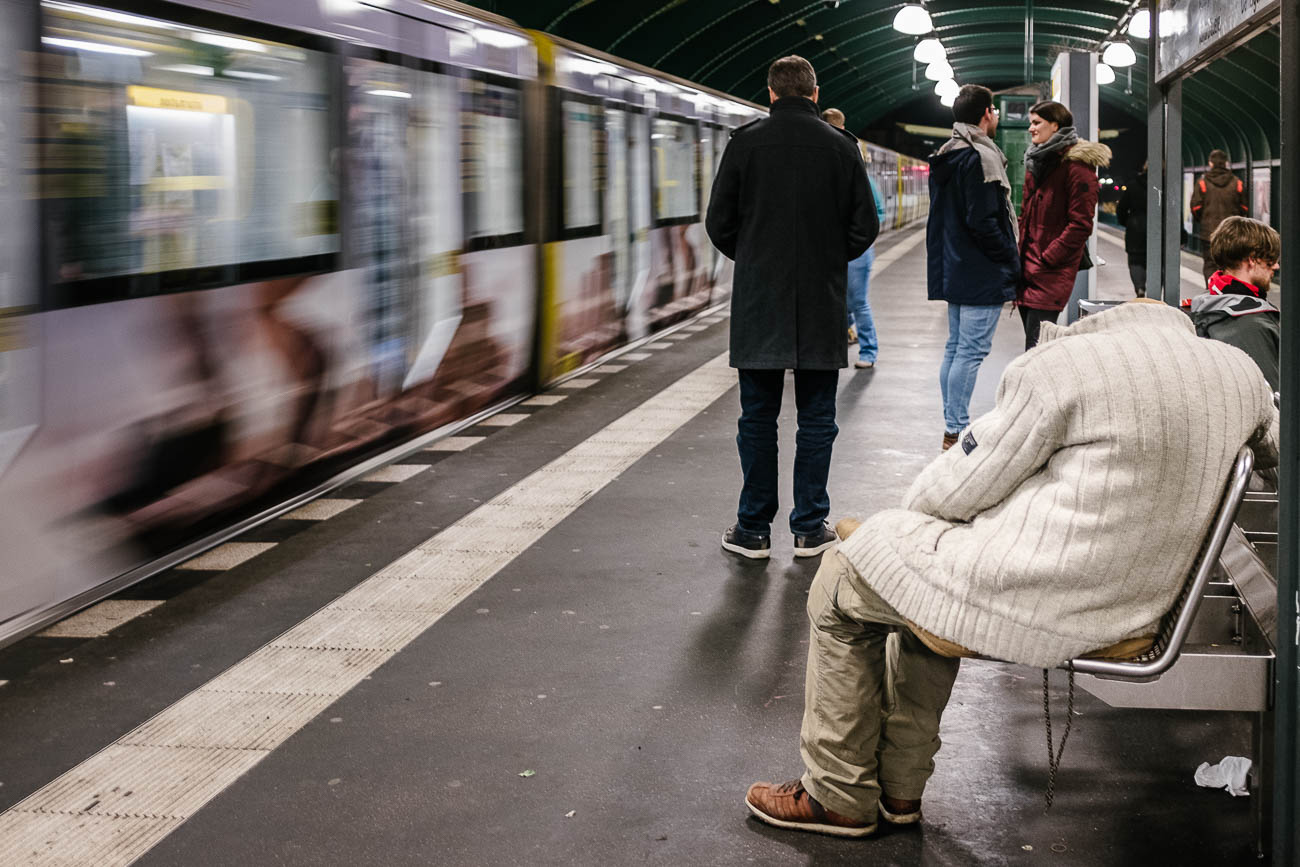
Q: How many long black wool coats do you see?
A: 1